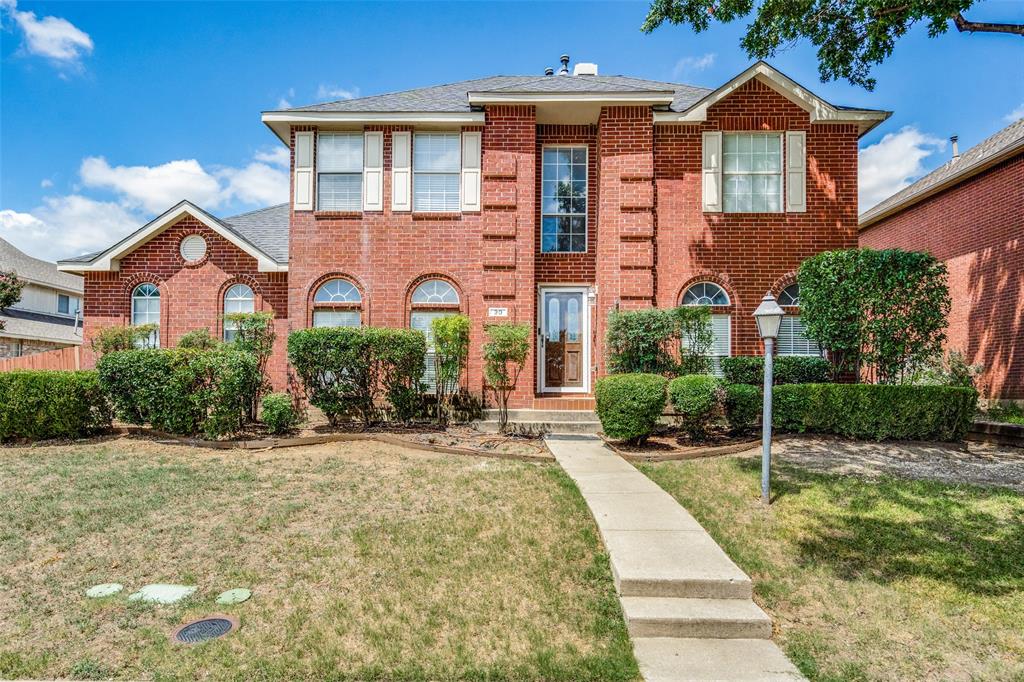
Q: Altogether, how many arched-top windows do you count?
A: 6